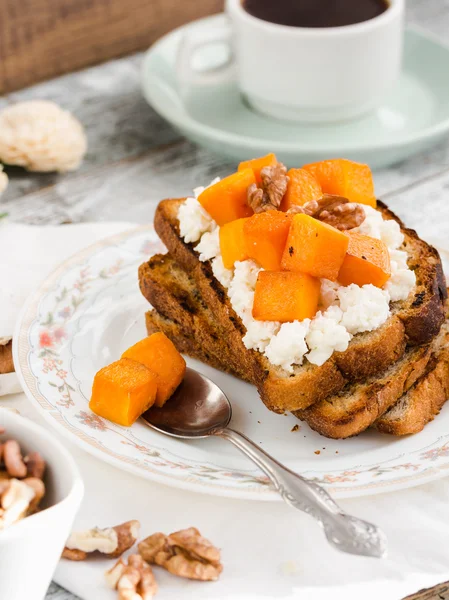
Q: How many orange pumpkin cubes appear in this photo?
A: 11